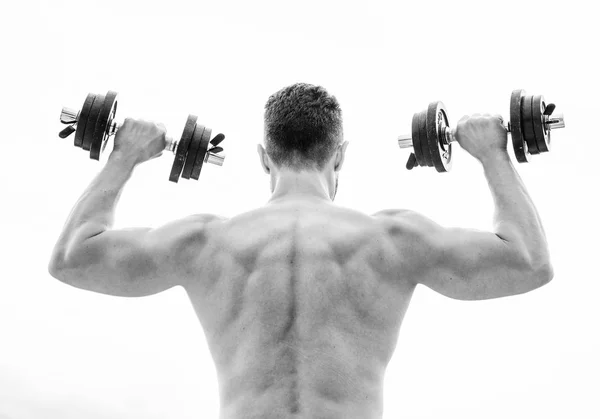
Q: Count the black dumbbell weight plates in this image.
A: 12